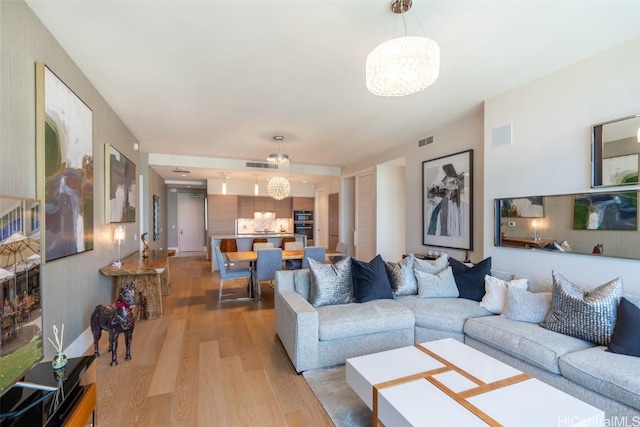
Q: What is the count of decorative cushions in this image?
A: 10